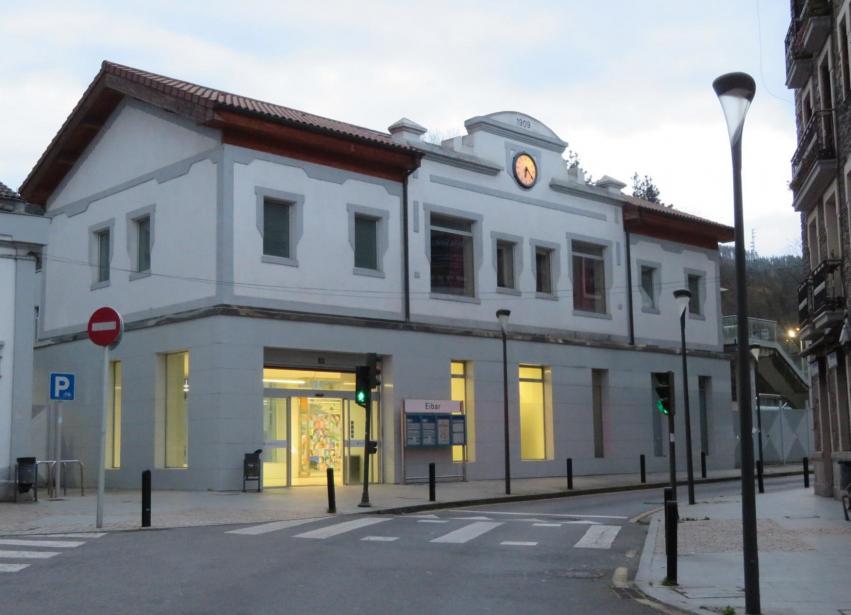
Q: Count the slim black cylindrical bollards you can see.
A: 10